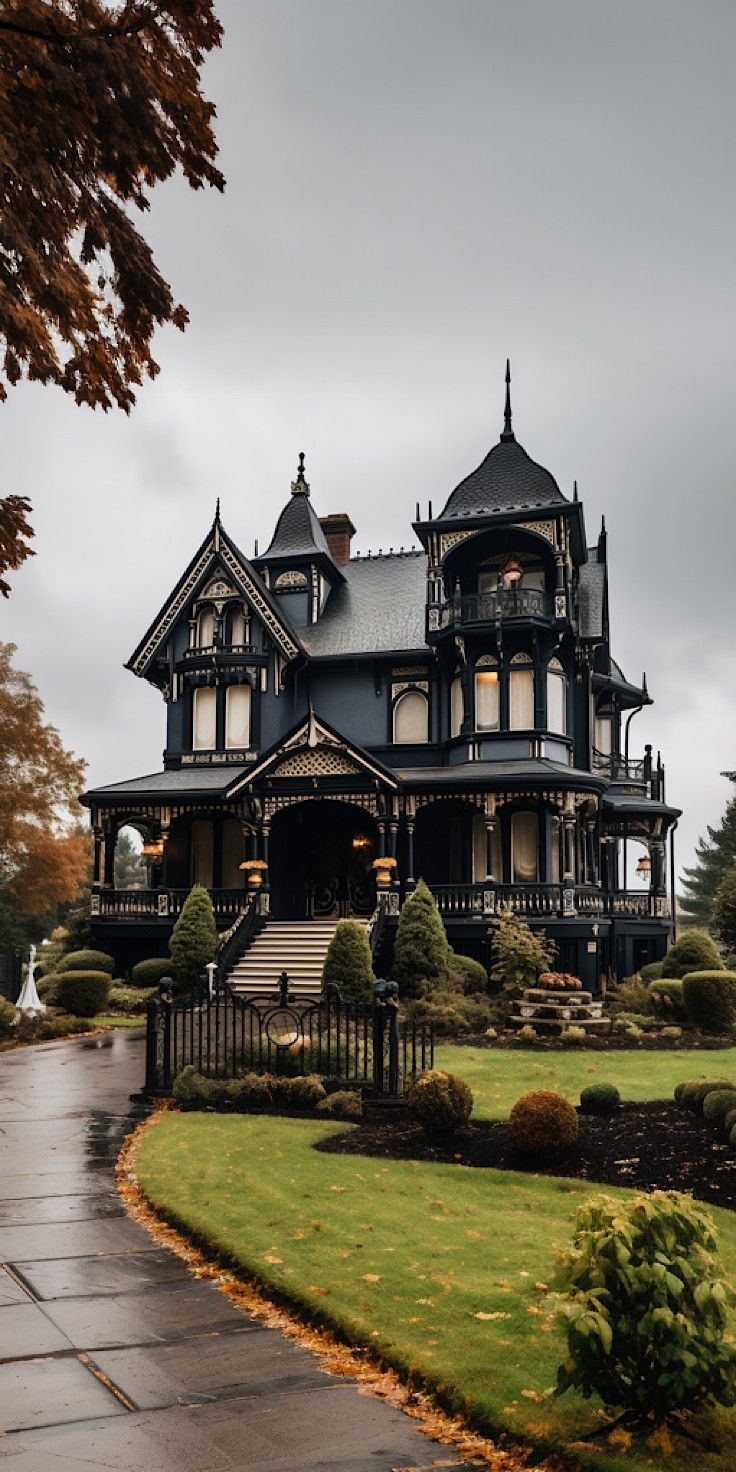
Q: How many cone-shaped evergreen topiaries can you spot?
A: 3